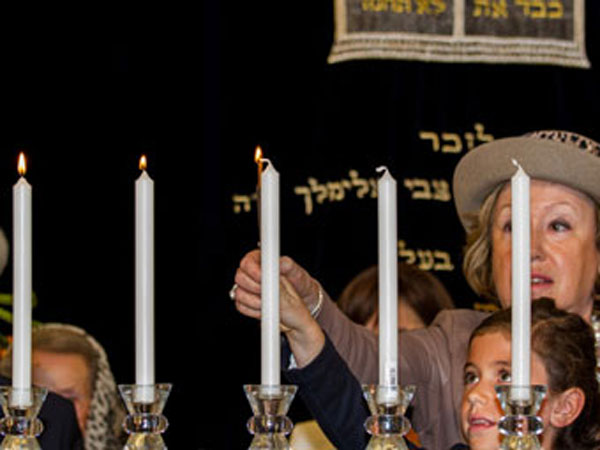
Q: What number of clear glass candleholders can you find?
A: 5